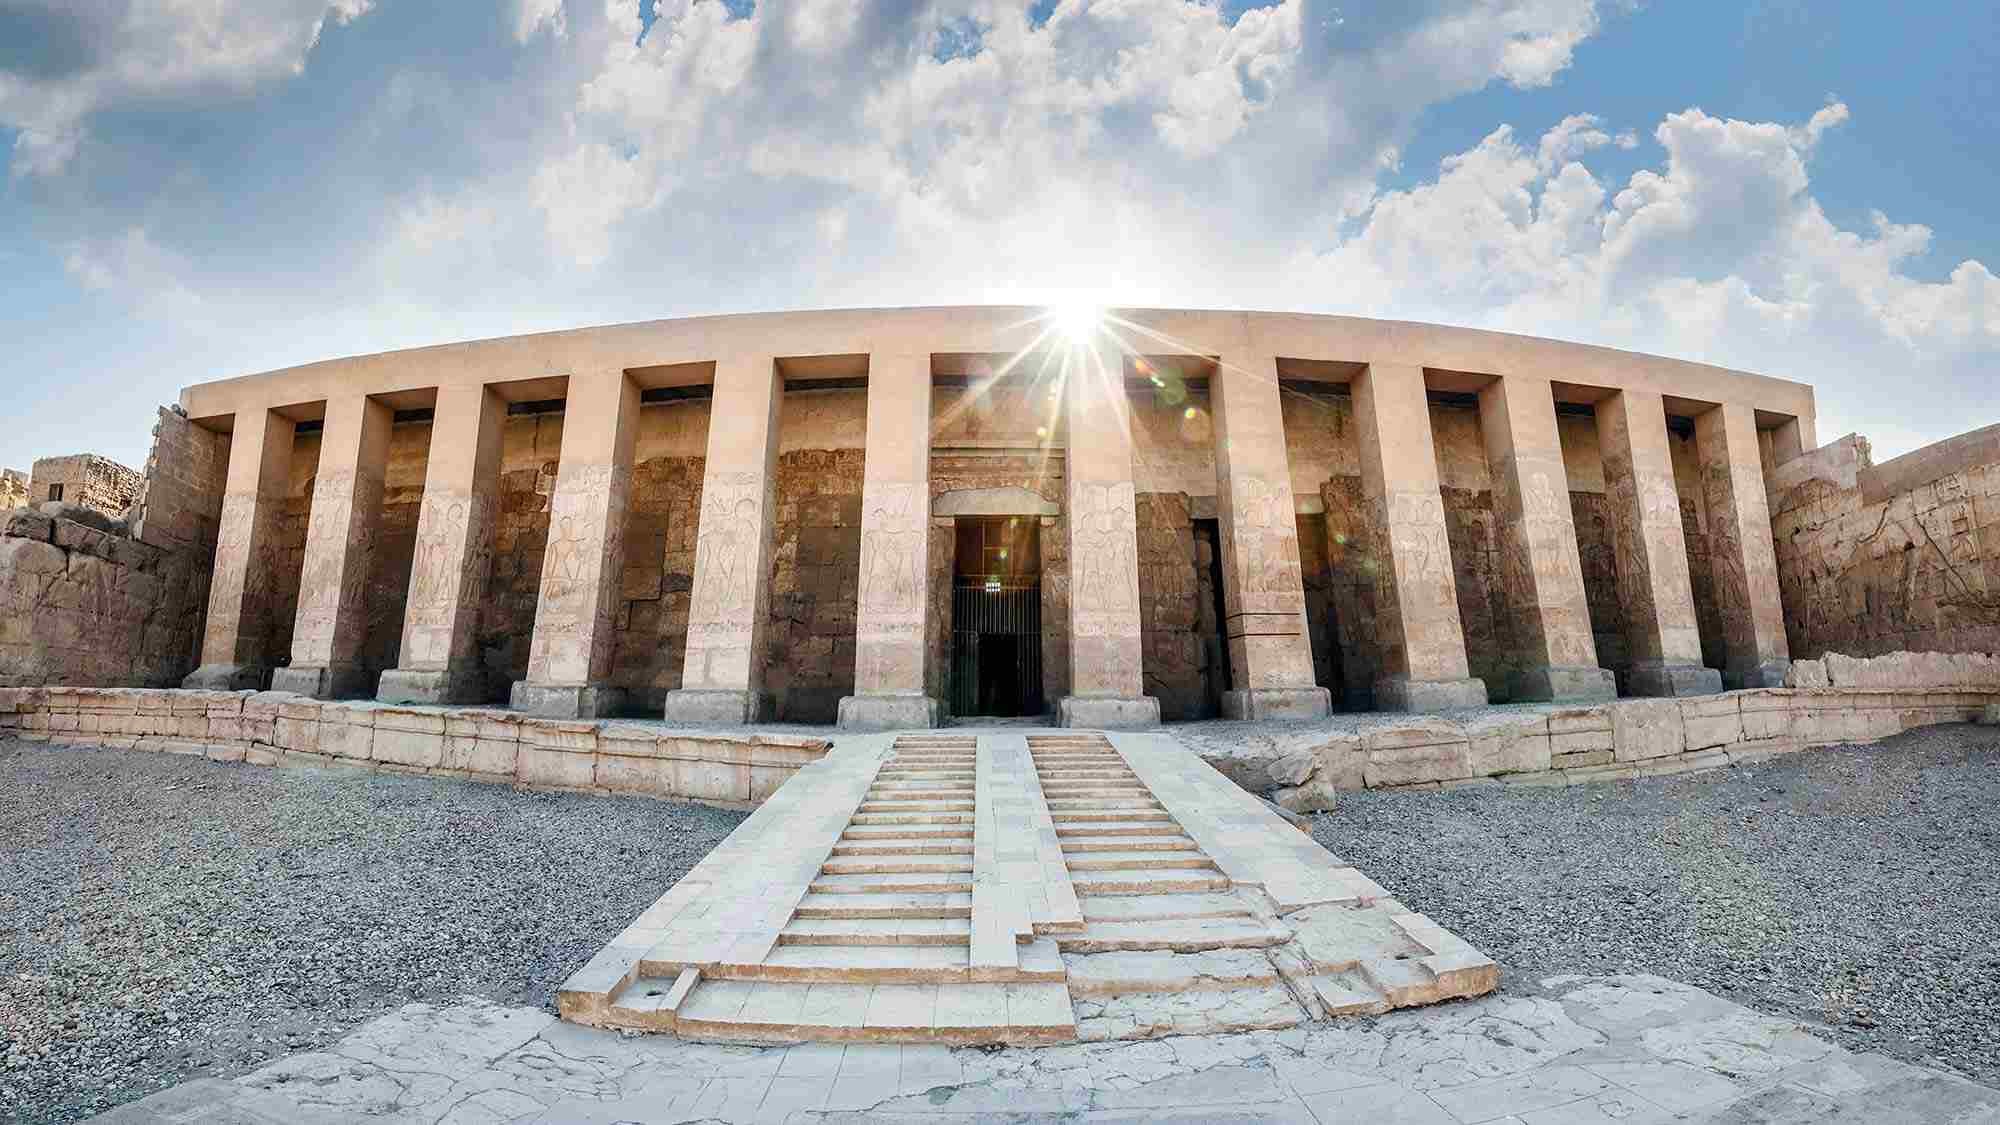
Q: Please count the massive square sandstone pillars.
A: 12